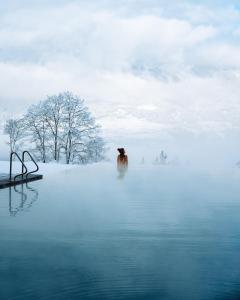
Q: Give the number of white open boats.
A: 0